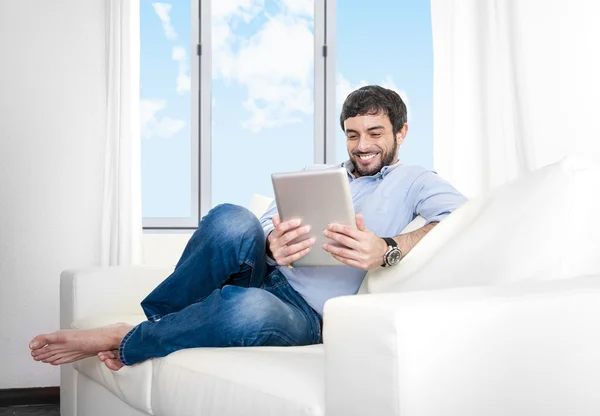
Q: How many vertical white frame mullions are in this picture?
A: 2